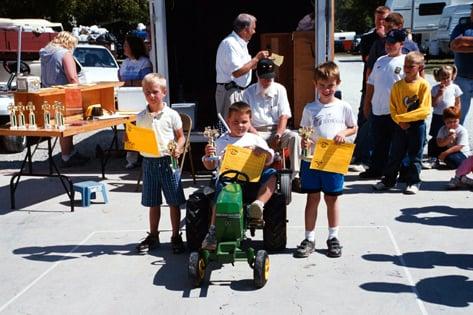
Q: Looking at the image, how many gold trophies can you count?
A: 9